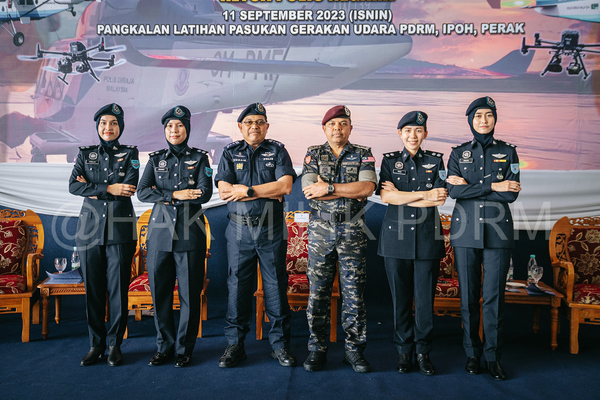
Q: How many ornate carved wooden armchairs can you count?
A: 5